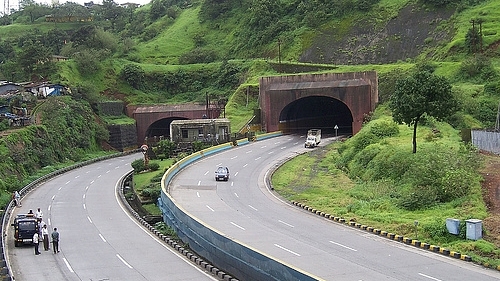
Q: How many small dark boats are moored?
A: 0